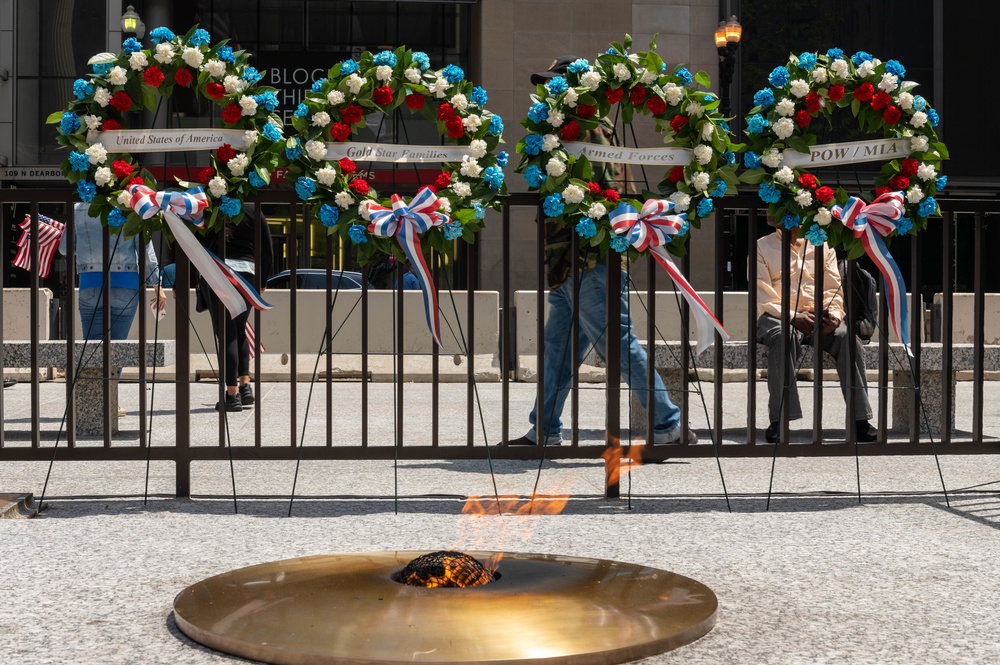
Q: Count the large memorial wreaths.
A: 4